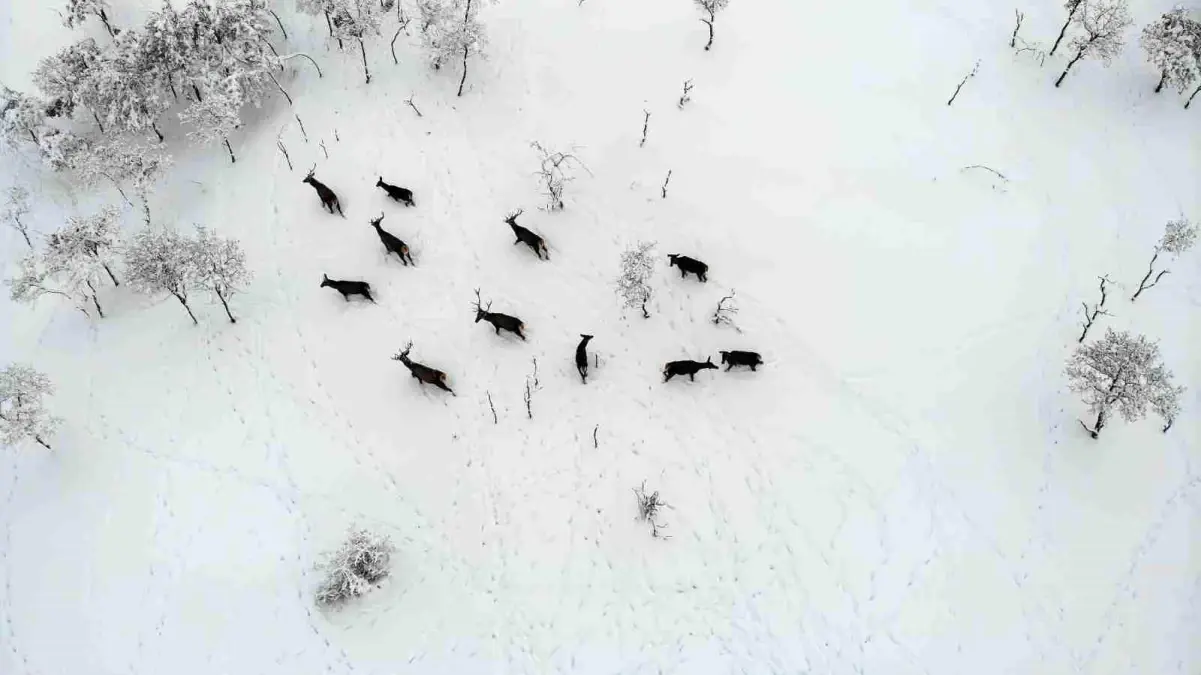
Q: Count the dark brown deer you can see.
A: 11